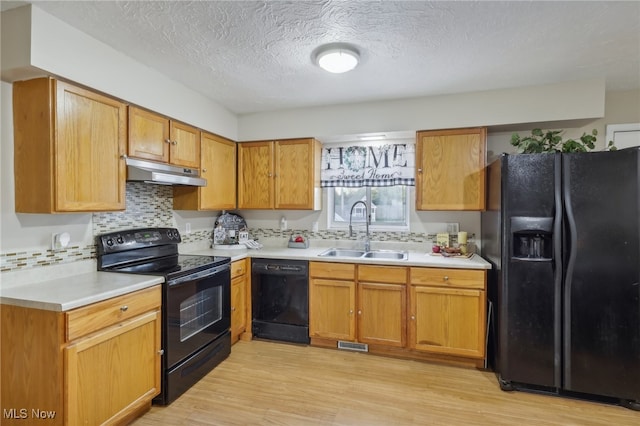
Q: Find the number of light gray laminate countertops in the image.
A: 2